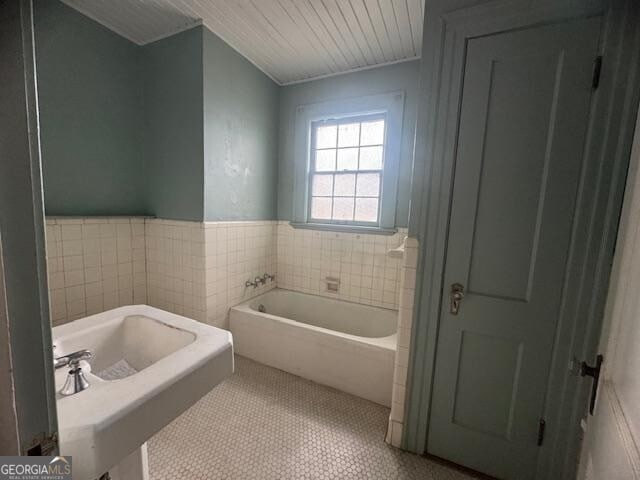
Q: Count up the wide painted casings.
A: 2